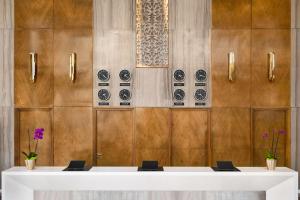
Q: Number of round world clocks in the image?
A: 8